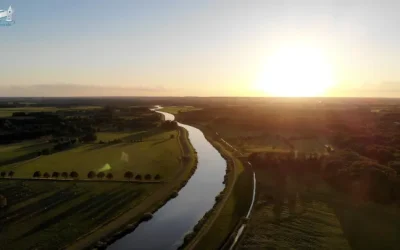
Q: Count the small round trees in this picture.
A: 14